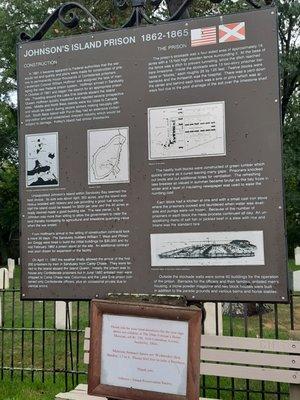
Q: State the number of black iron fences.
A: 1